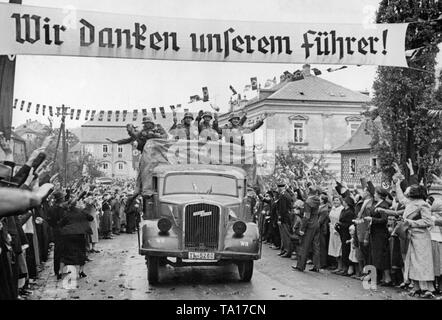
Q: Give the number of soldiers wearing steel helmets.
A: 4